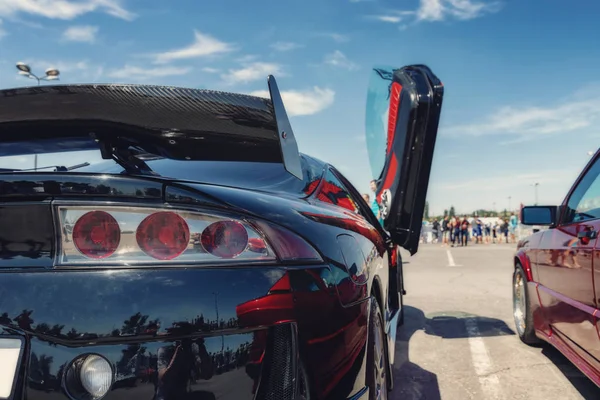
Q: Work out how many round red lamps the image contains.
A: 3